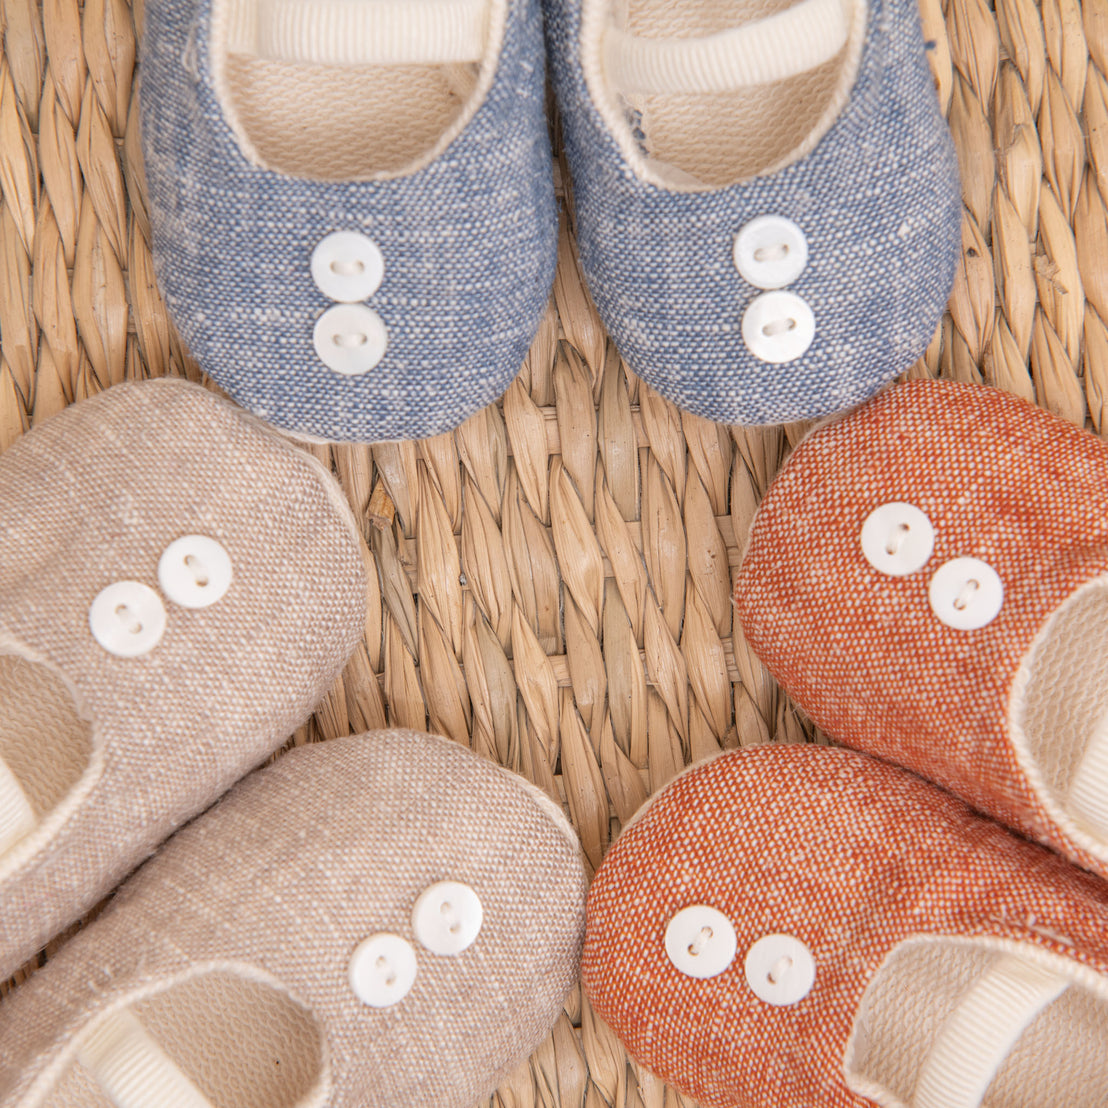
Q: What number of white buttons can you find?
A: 12